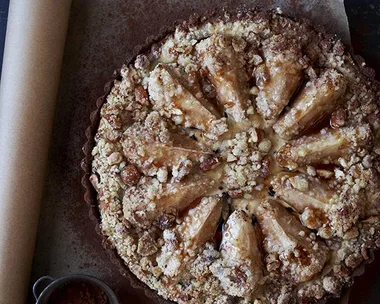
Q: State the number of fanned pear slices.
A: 11